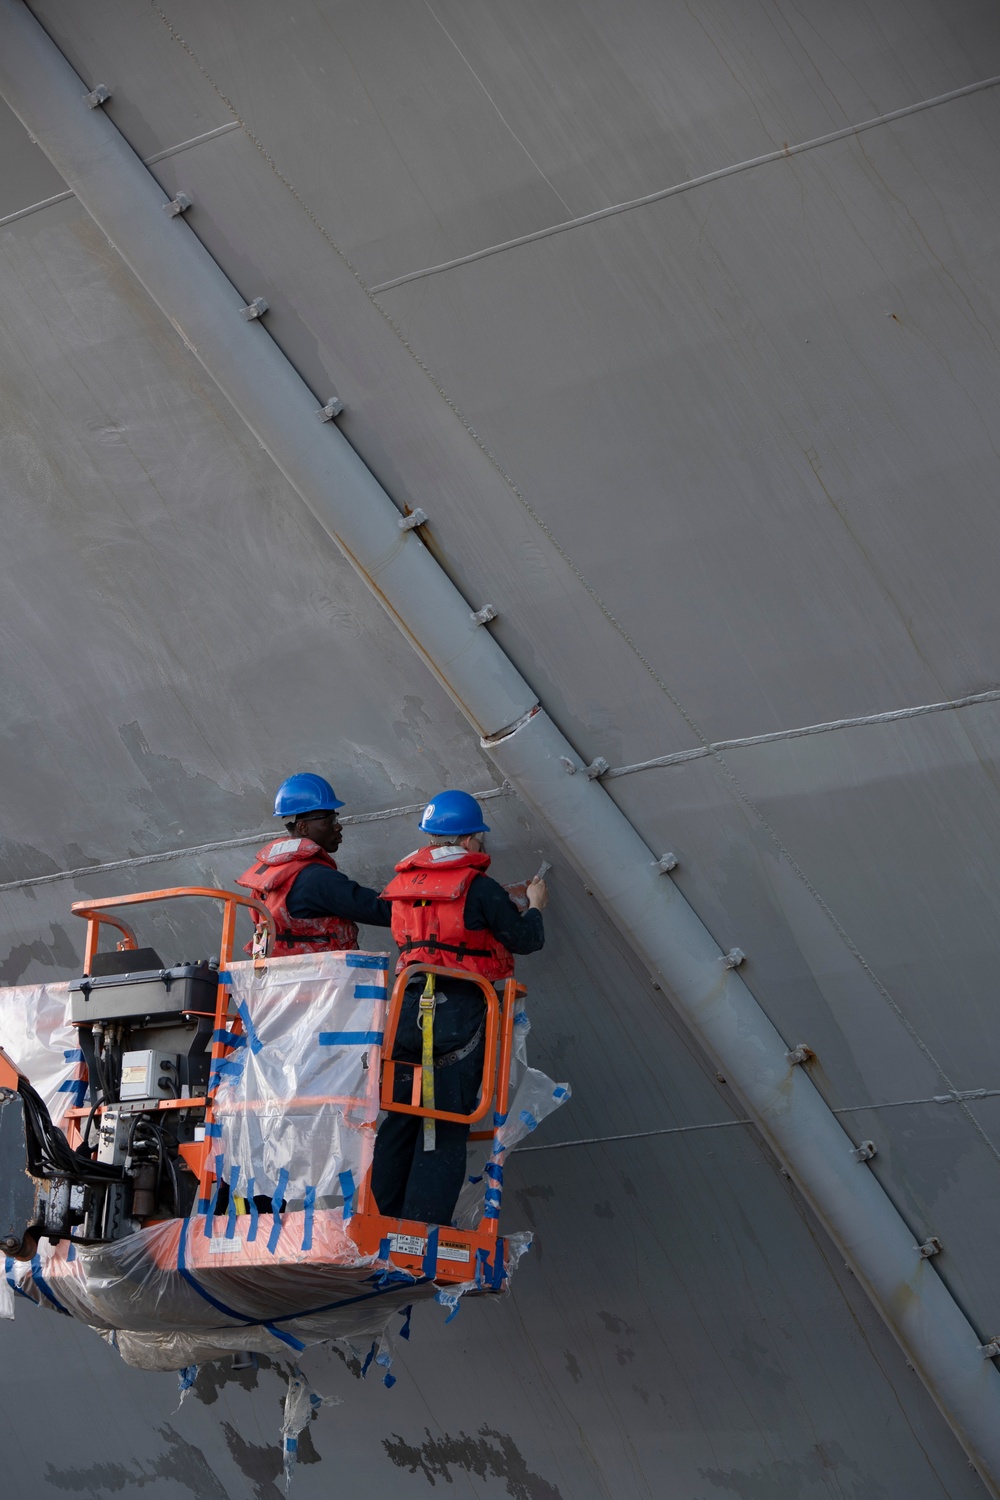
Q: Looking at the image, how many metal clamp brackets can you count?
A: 13